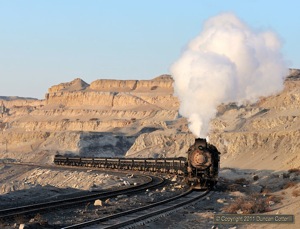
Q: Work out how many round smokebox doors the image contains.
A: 1